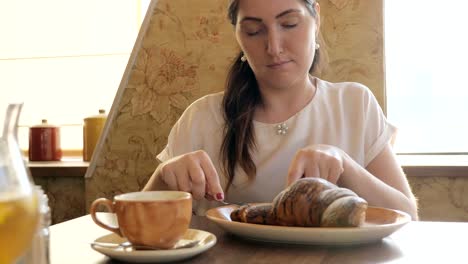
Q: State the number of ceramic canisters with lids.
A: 2